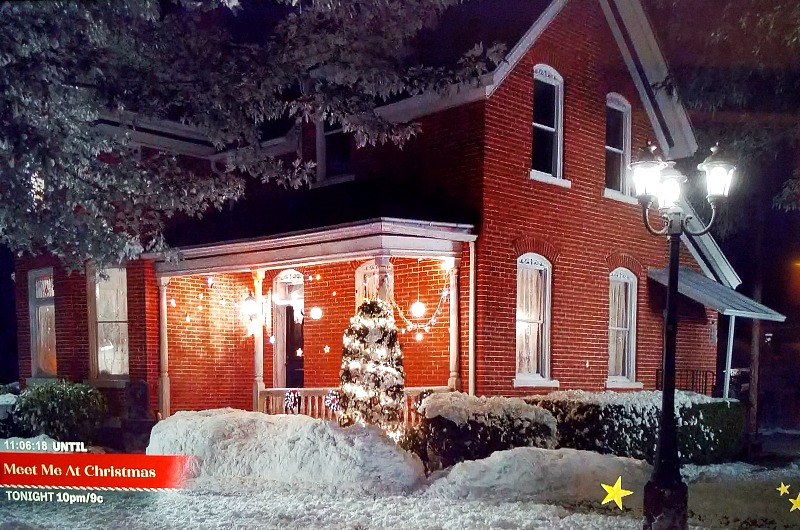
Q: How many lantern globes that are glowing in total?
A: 3